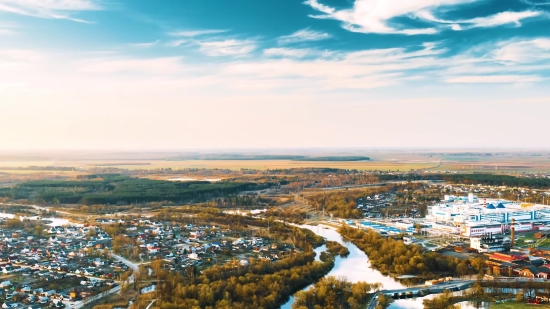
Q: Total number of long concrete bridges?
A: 1